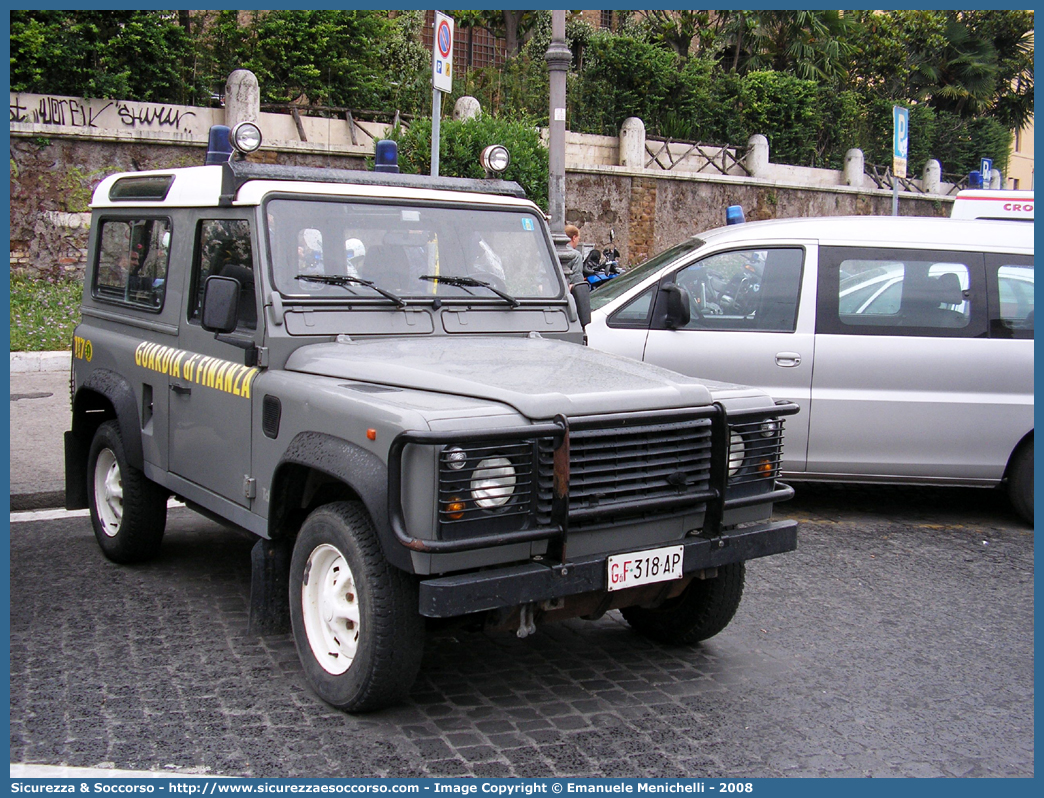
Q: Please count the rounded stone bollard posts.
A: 7